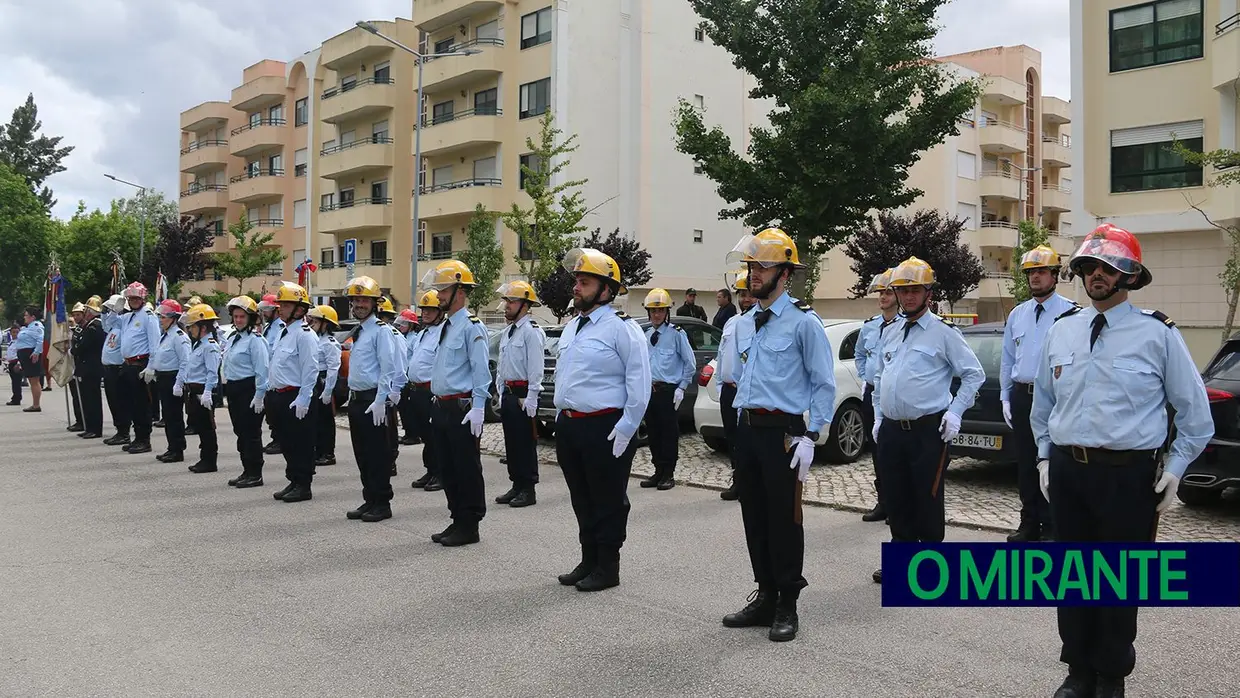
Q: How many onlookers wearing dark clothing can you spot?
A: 2